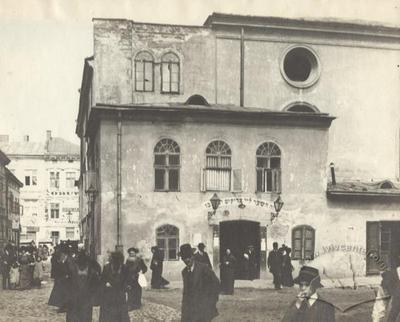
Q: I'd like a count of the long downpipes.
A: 2